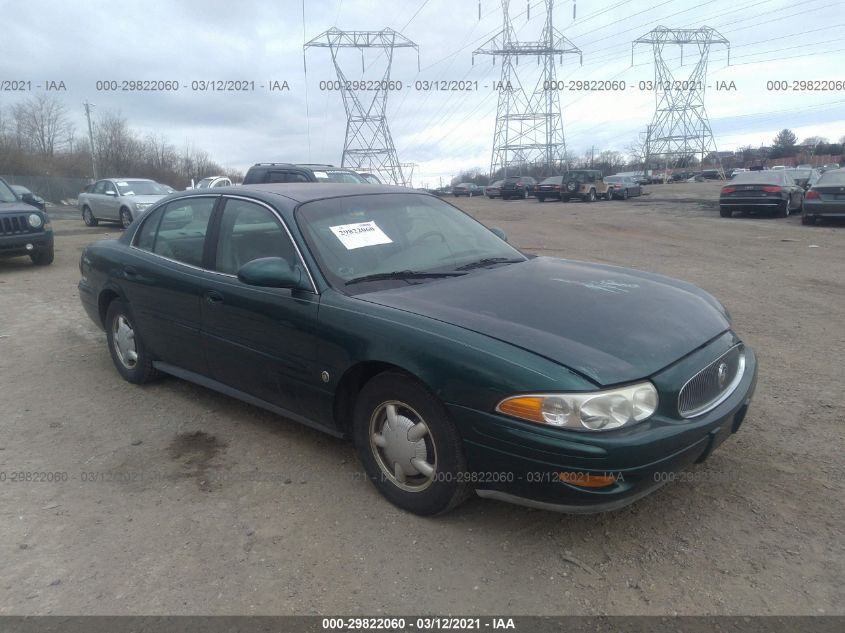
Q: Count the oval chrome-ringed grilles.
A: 1